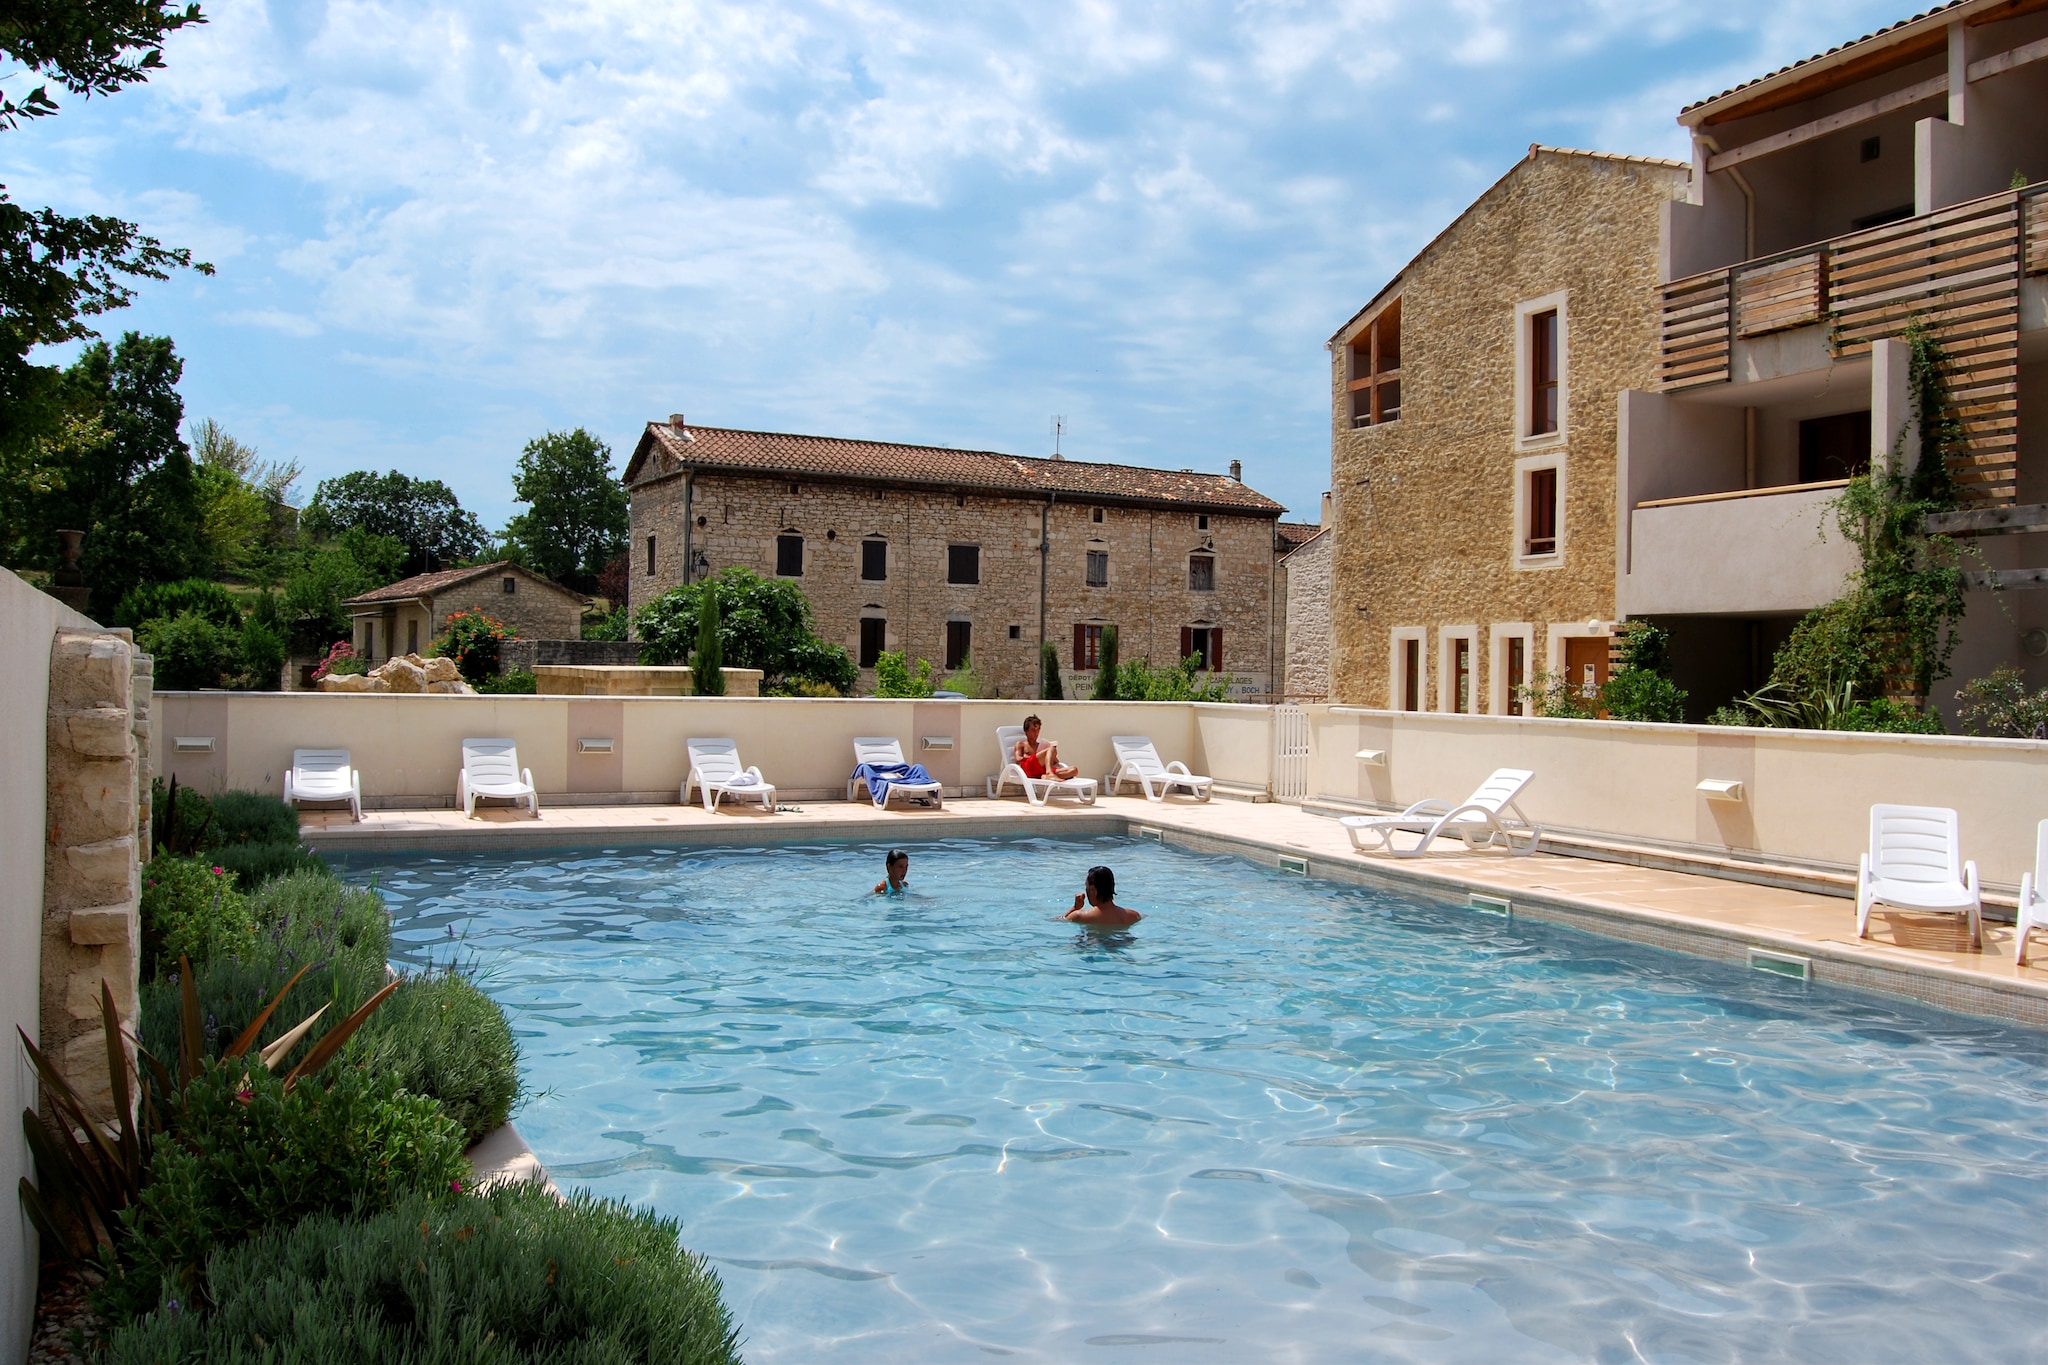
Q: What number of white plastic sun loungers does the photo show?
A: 9